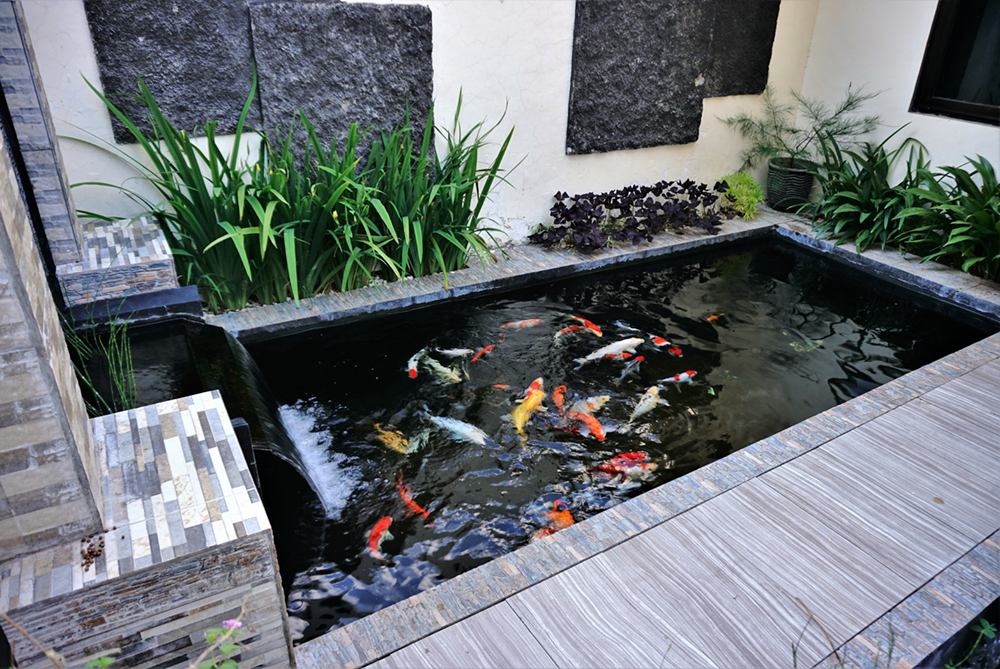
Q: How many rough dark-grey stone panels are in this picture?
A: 4